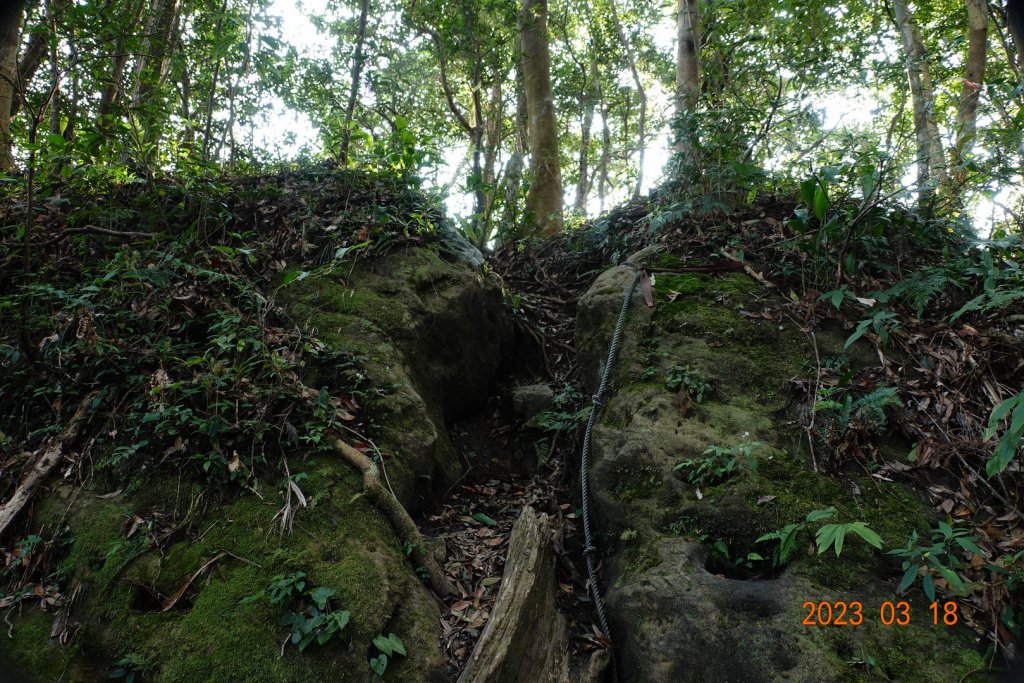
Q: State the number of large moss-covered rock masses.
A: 2